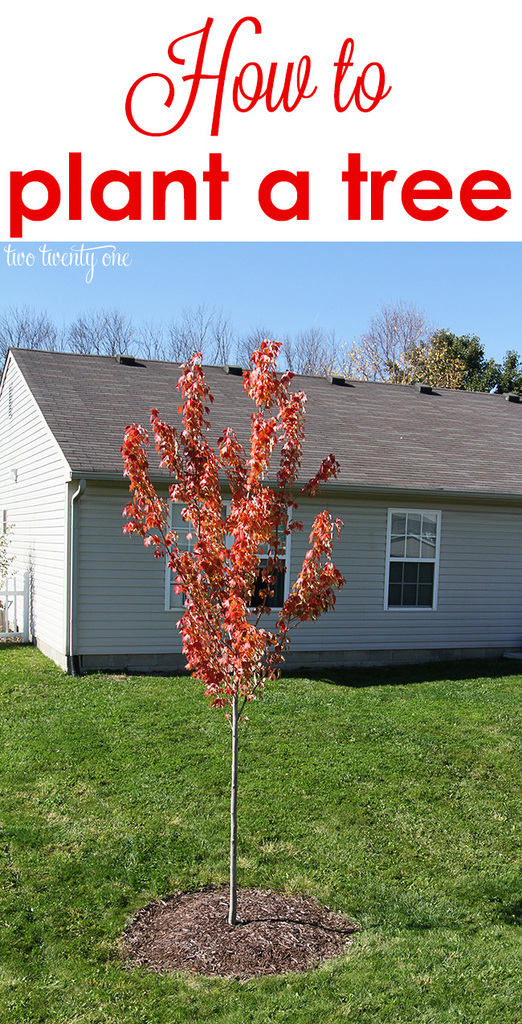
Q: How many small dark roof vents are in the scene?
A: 5